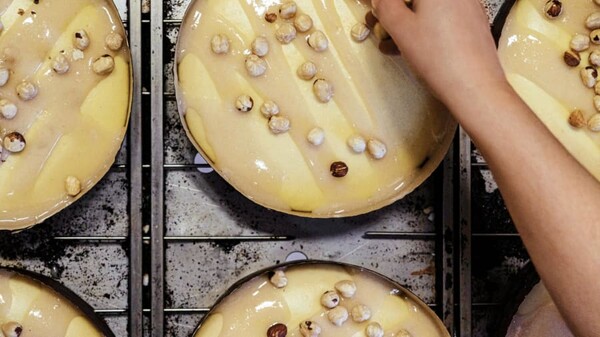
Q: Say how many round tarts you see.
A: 6